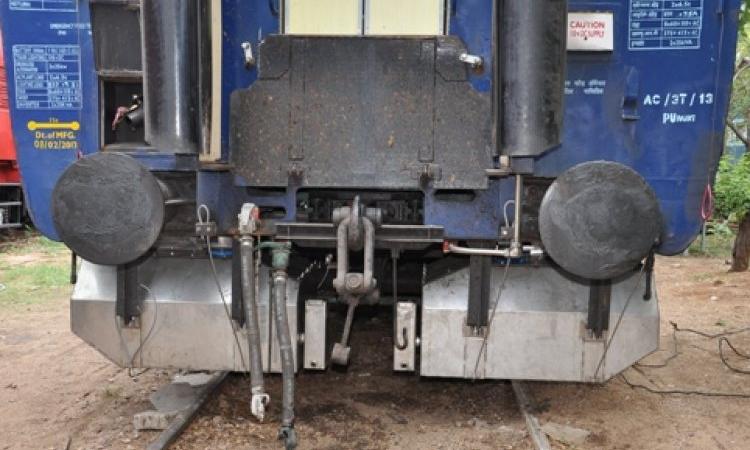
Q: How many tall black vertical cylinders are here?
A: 2